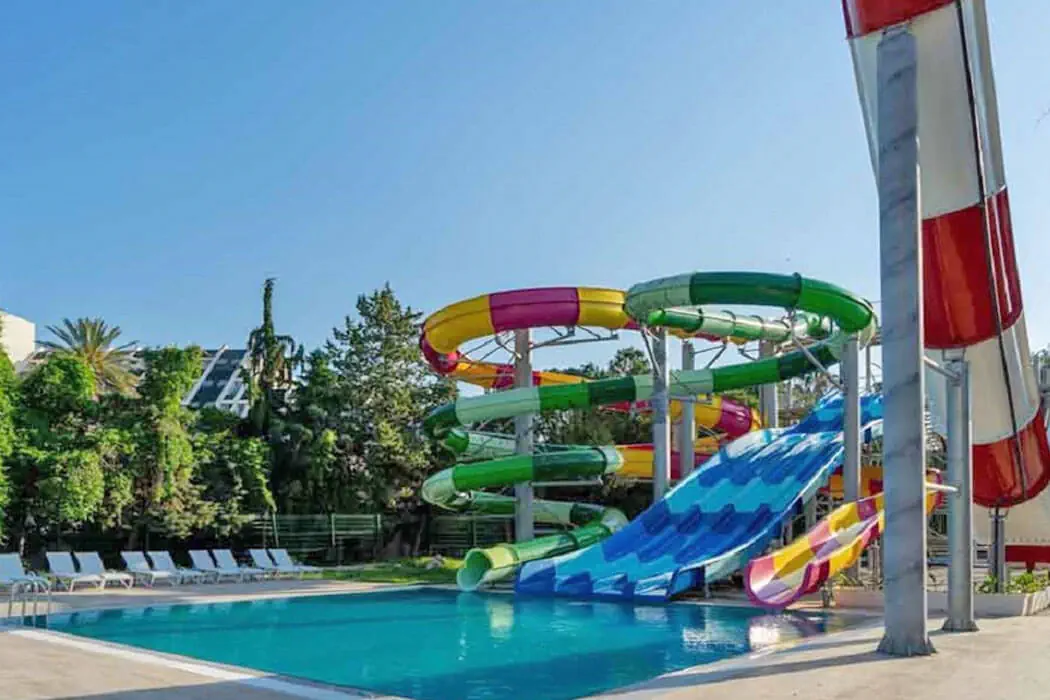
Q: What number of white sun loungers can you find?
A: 9